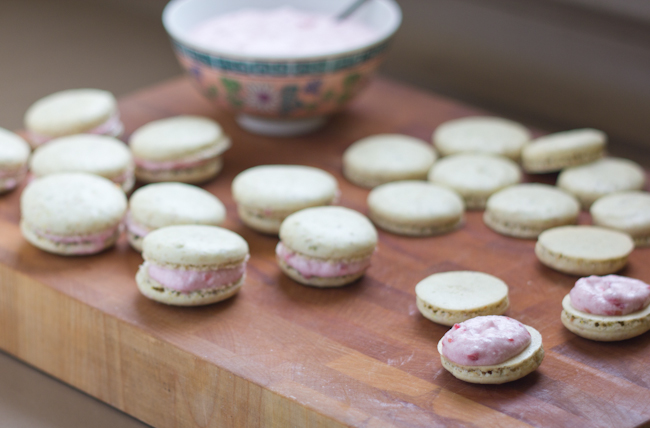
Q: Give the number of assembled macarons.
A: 9